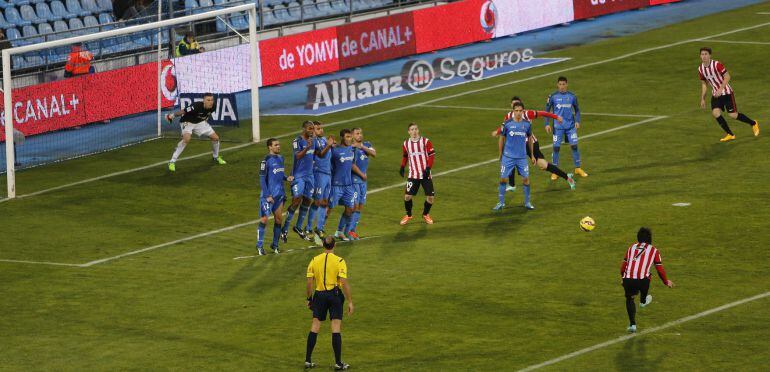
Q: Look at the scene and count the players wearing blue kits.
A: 7